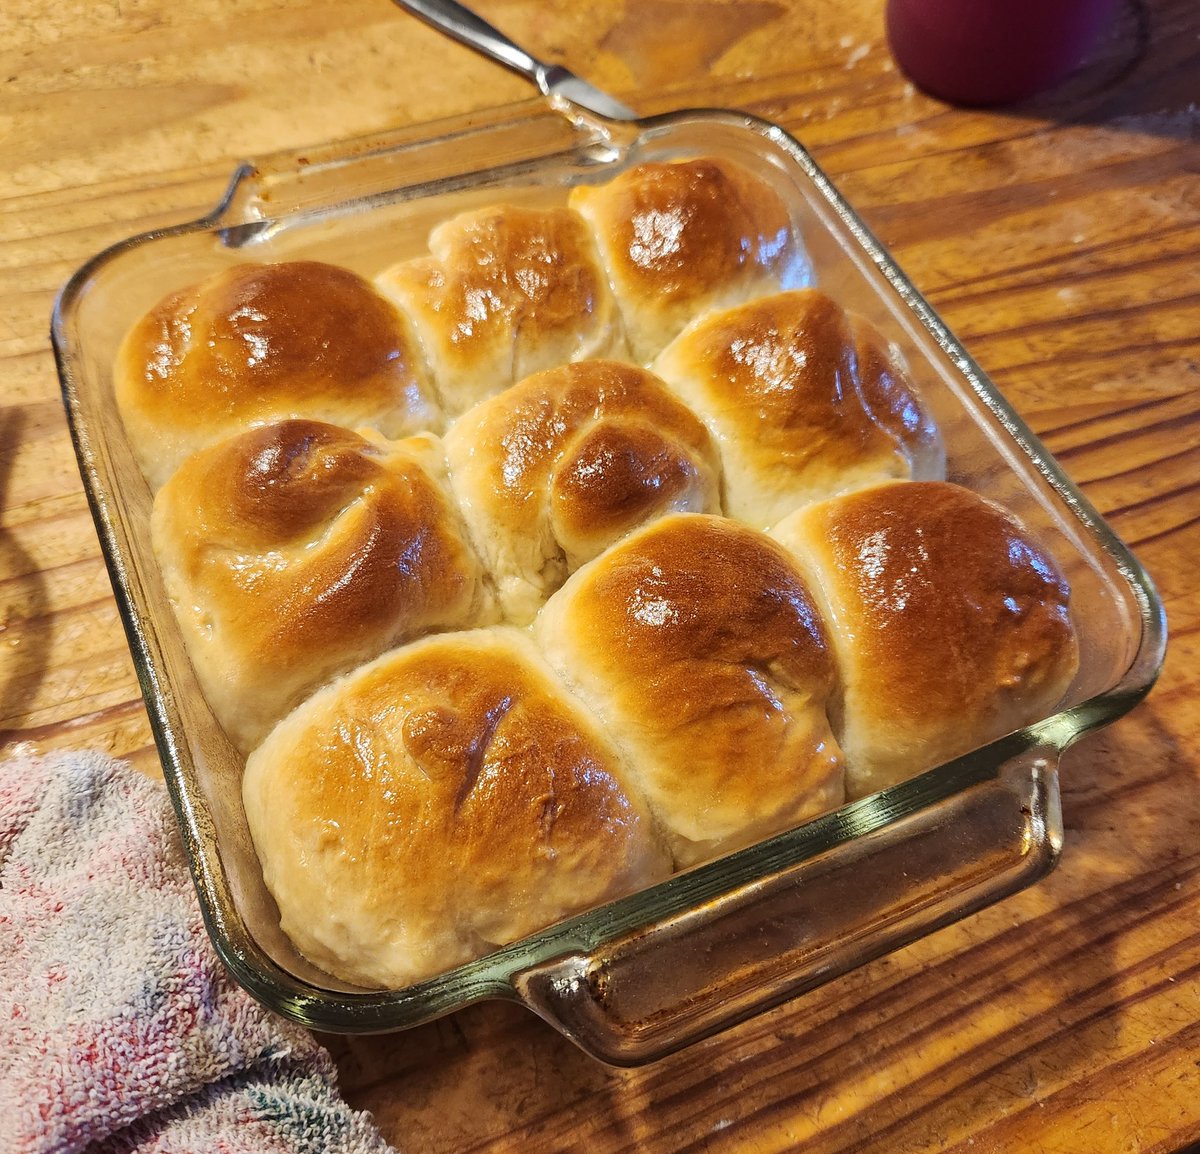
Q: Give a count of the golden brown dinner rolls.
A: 9